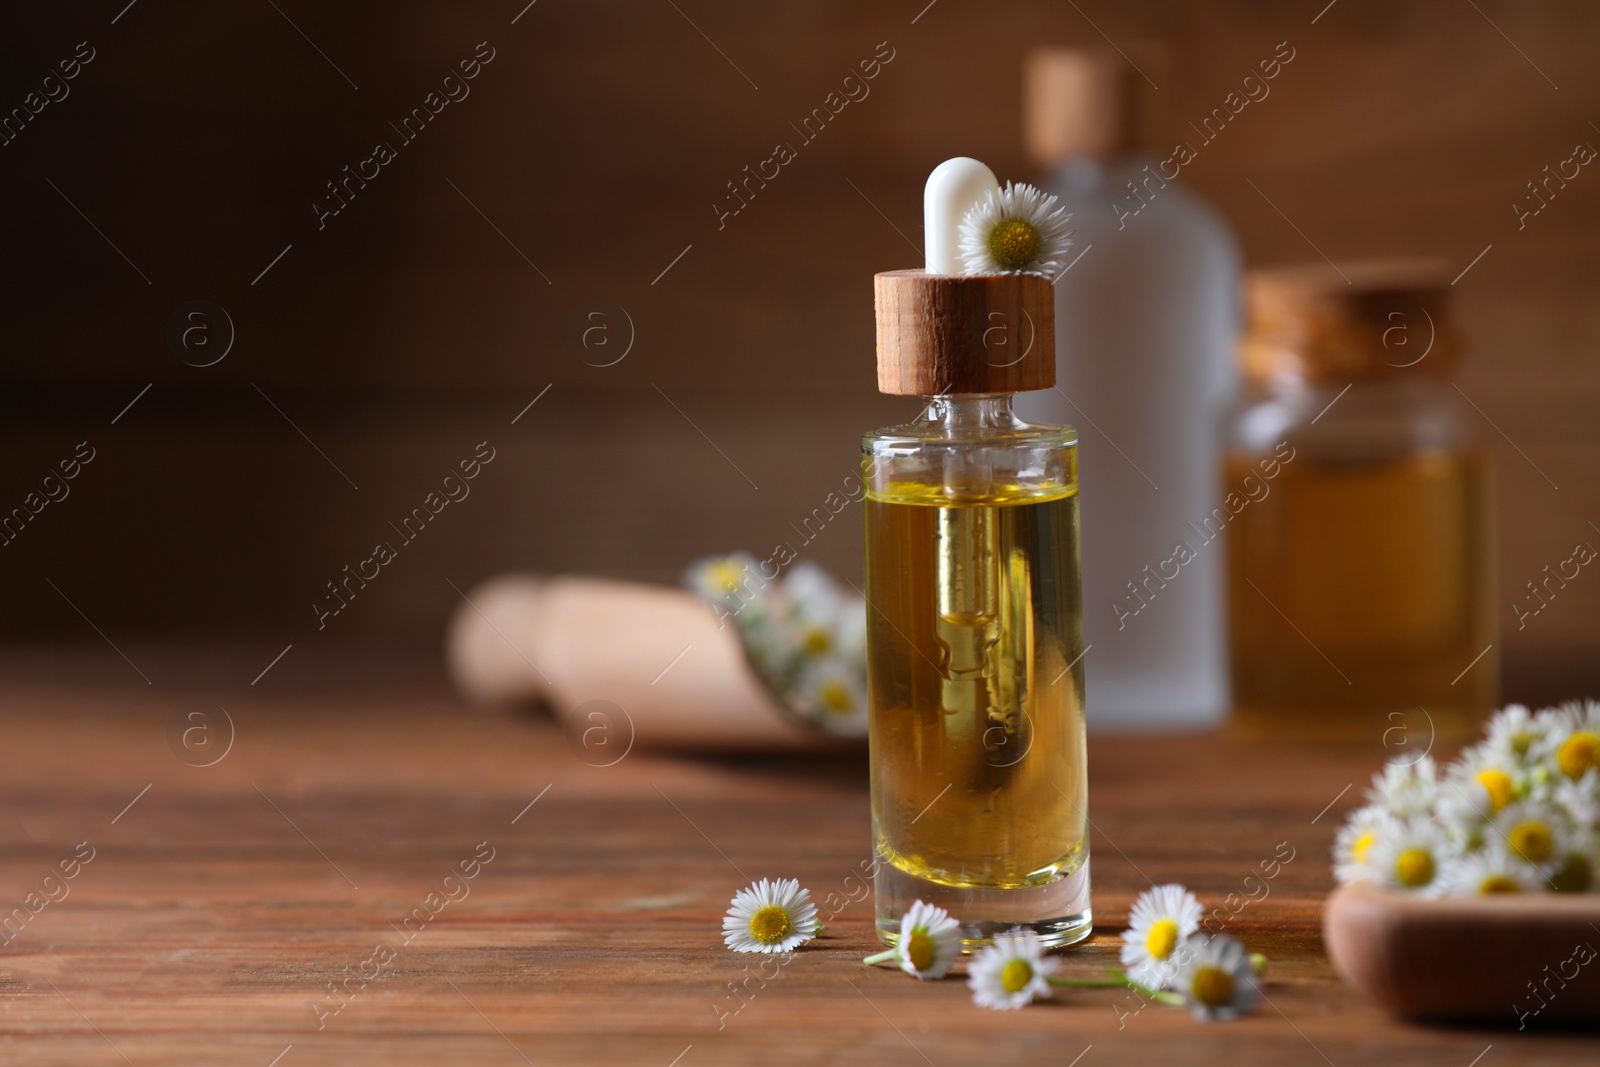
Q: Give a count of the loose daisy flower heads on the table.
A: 5